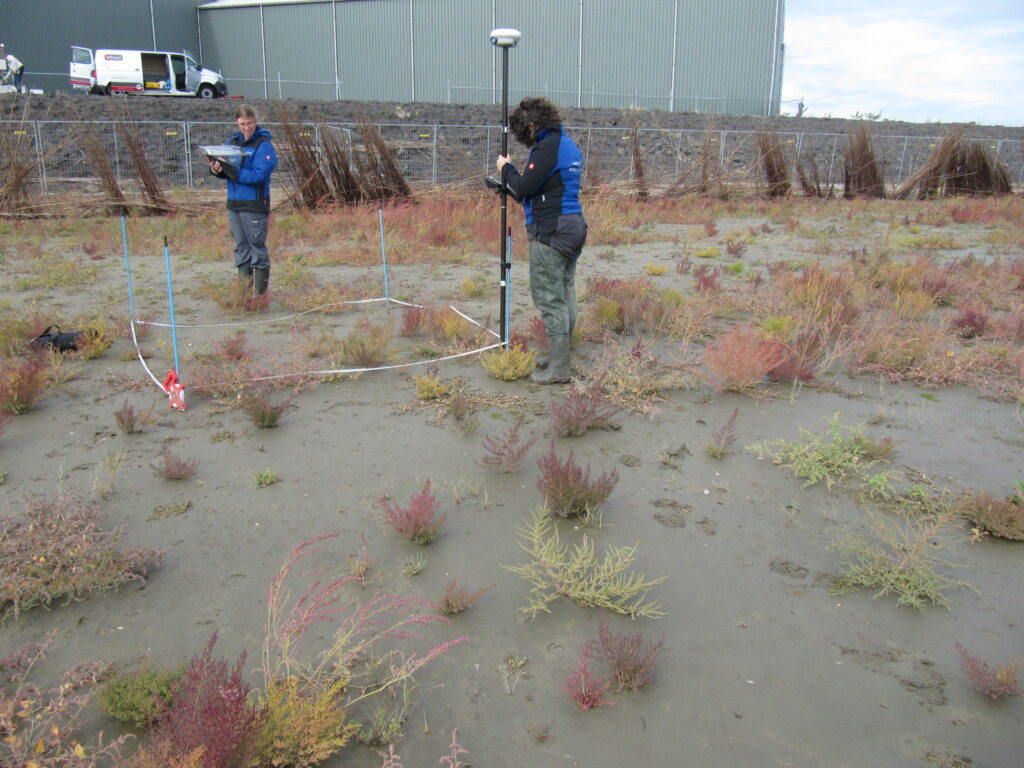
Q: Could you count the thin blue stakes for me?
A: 4